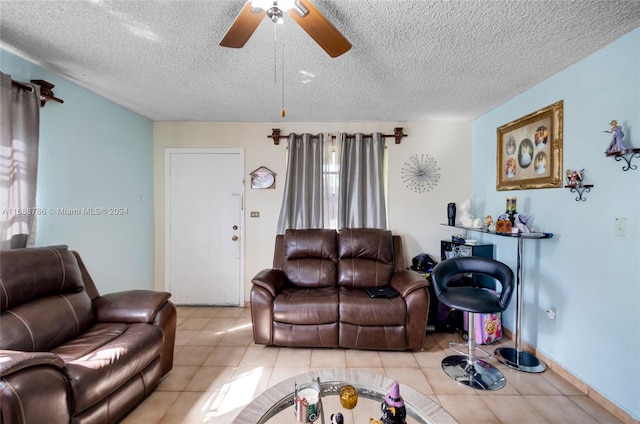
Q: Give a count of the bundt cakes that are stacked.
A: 0